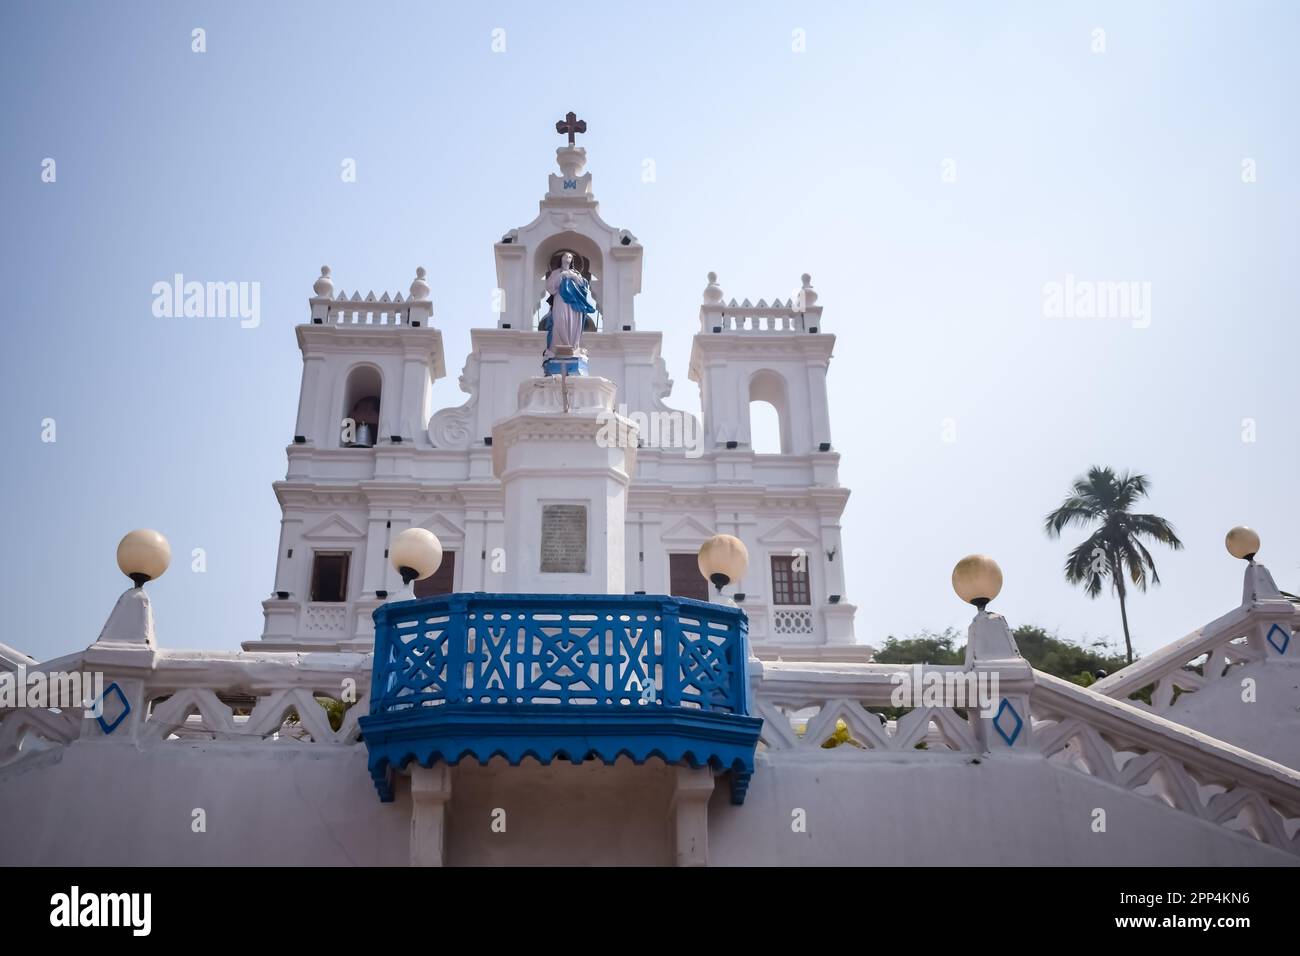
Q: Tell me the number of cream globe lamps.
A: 5